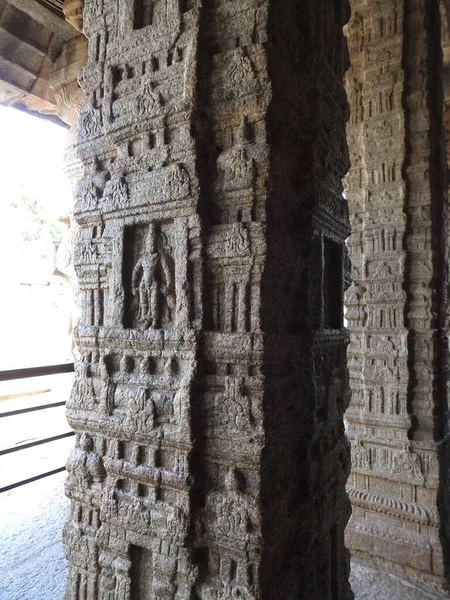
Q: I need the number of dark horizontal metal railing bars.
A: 4